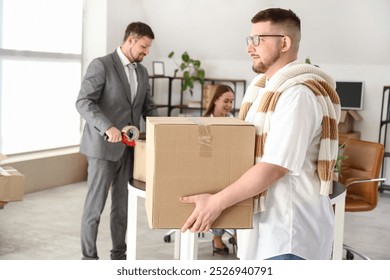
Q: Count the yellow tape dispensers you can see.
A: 0